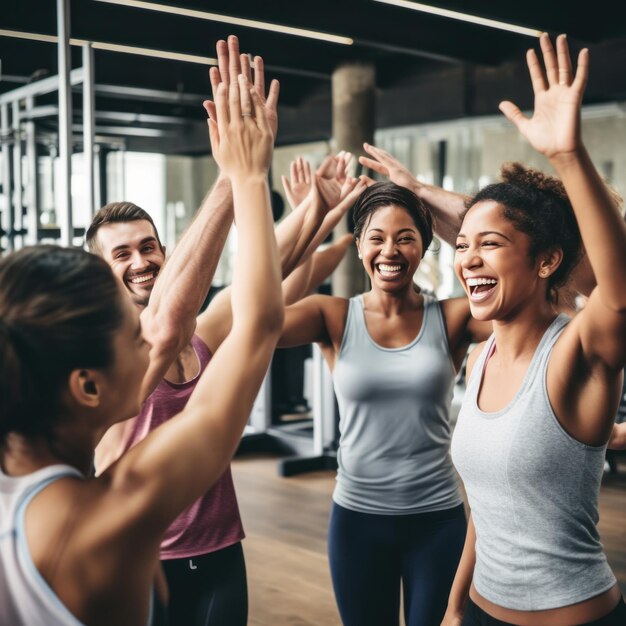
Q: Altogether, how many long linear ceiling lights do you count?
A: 3